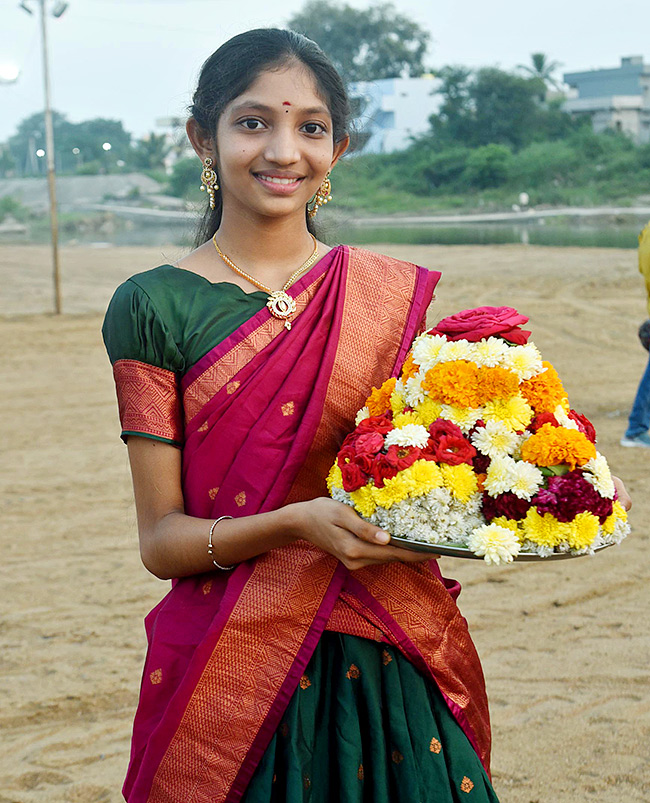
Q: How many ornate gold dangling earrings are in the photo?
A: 2